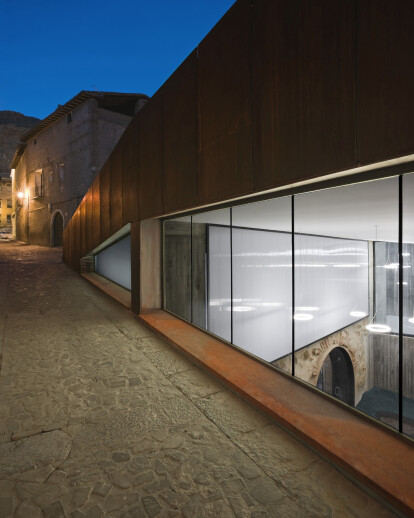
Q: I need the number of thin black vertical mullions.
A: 4